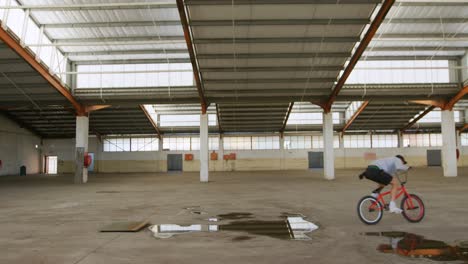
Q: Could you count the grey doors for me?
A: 3